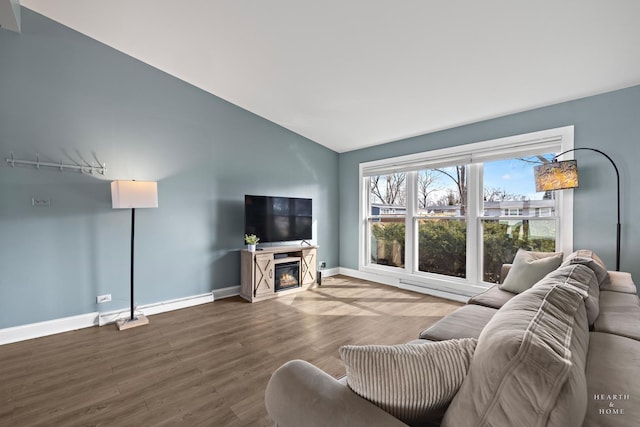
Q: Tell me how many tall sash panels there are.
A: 3